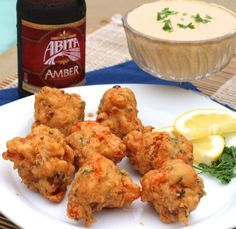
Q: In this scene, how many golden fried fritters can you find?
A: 7